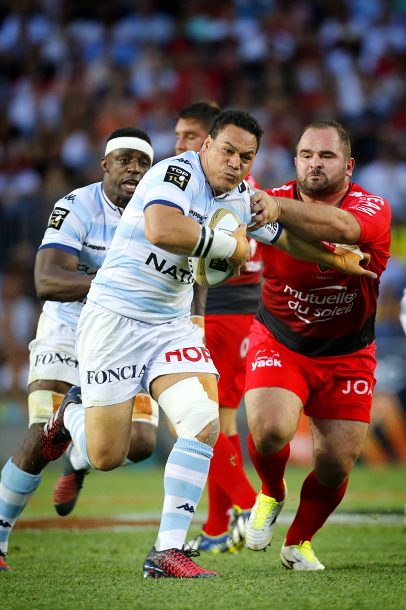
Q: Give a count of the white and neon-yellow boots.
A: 2